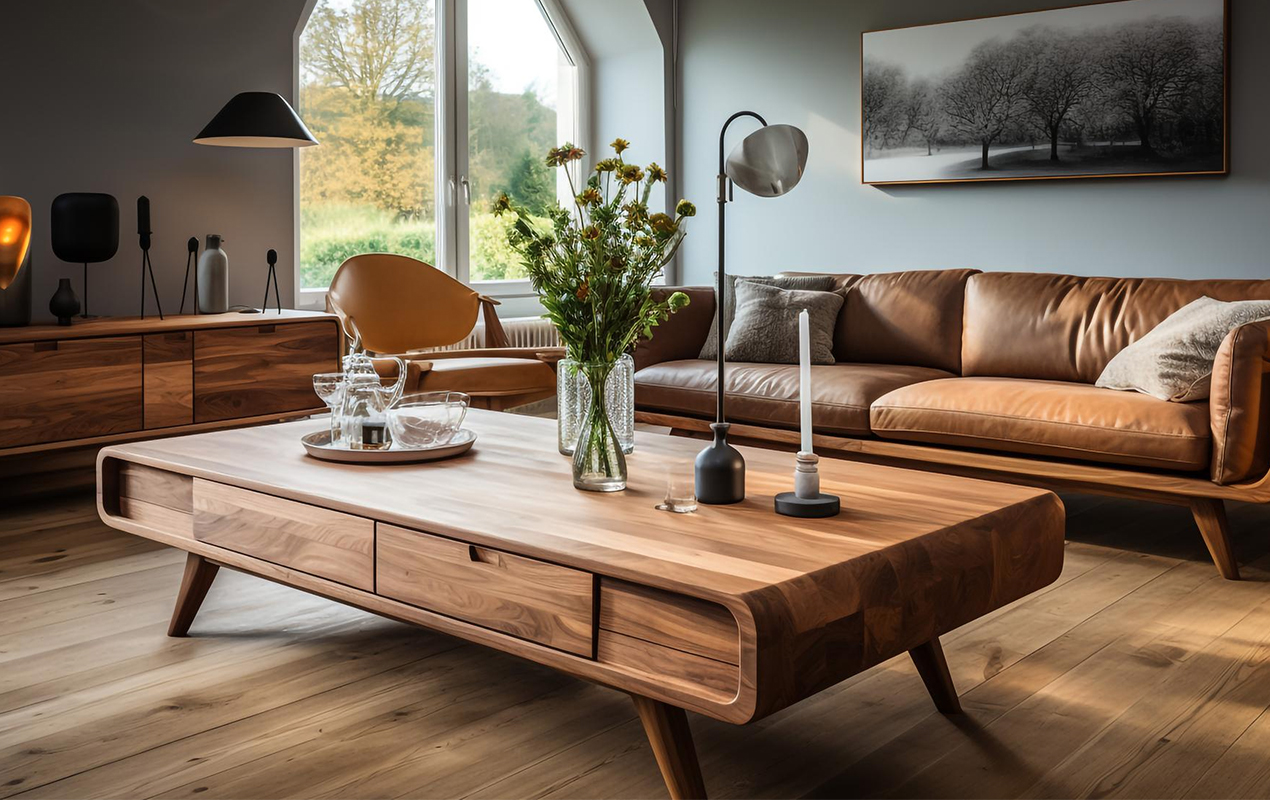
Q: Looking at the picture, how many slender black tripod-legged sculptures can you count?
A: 3